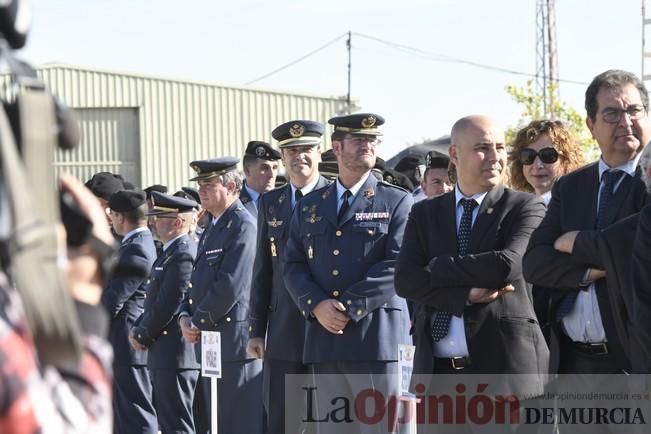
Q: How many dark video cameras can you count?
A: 1